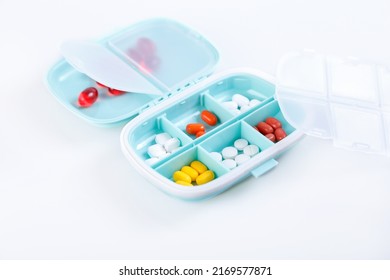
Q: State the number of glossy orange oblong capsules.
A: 3